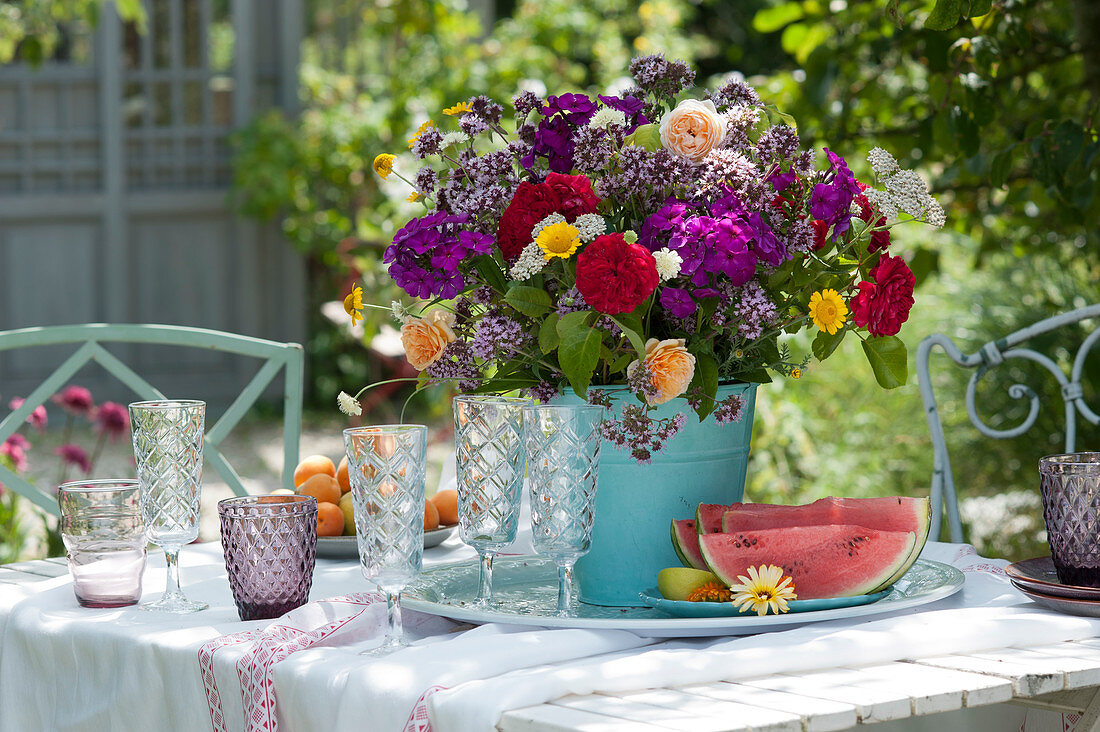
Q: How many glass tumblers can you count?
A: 3